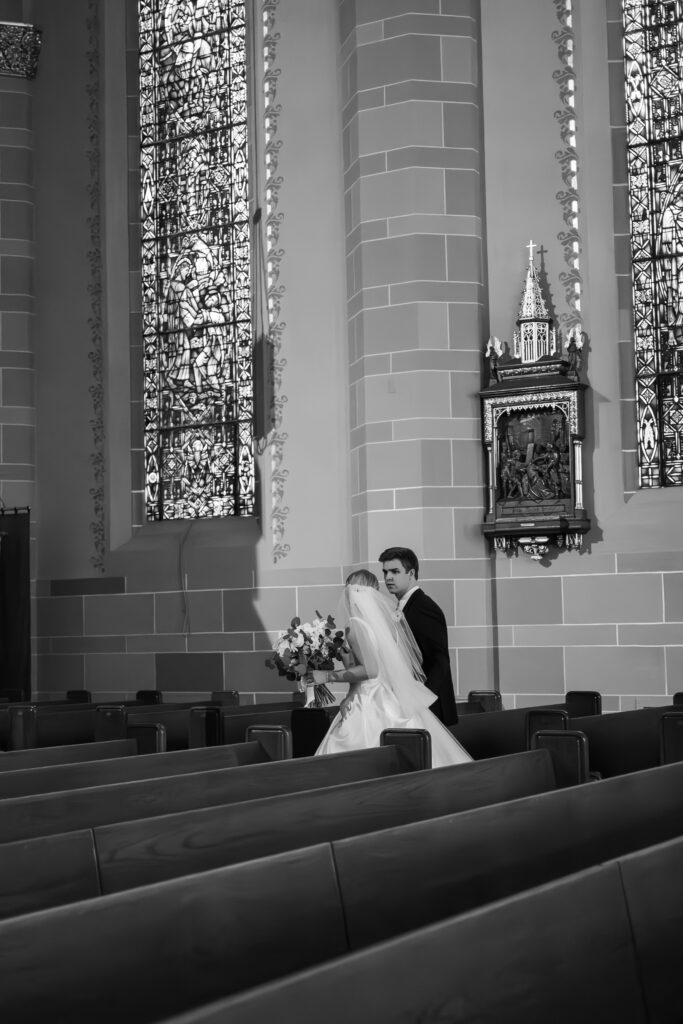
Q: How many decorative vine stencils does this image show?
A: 3